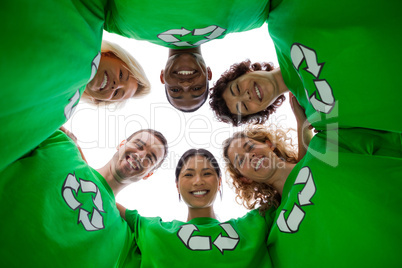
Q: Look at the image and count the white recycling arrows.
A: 14